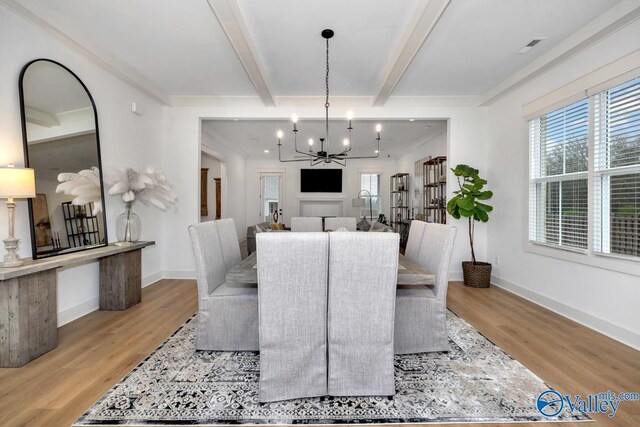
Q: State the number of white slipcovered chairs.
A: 8